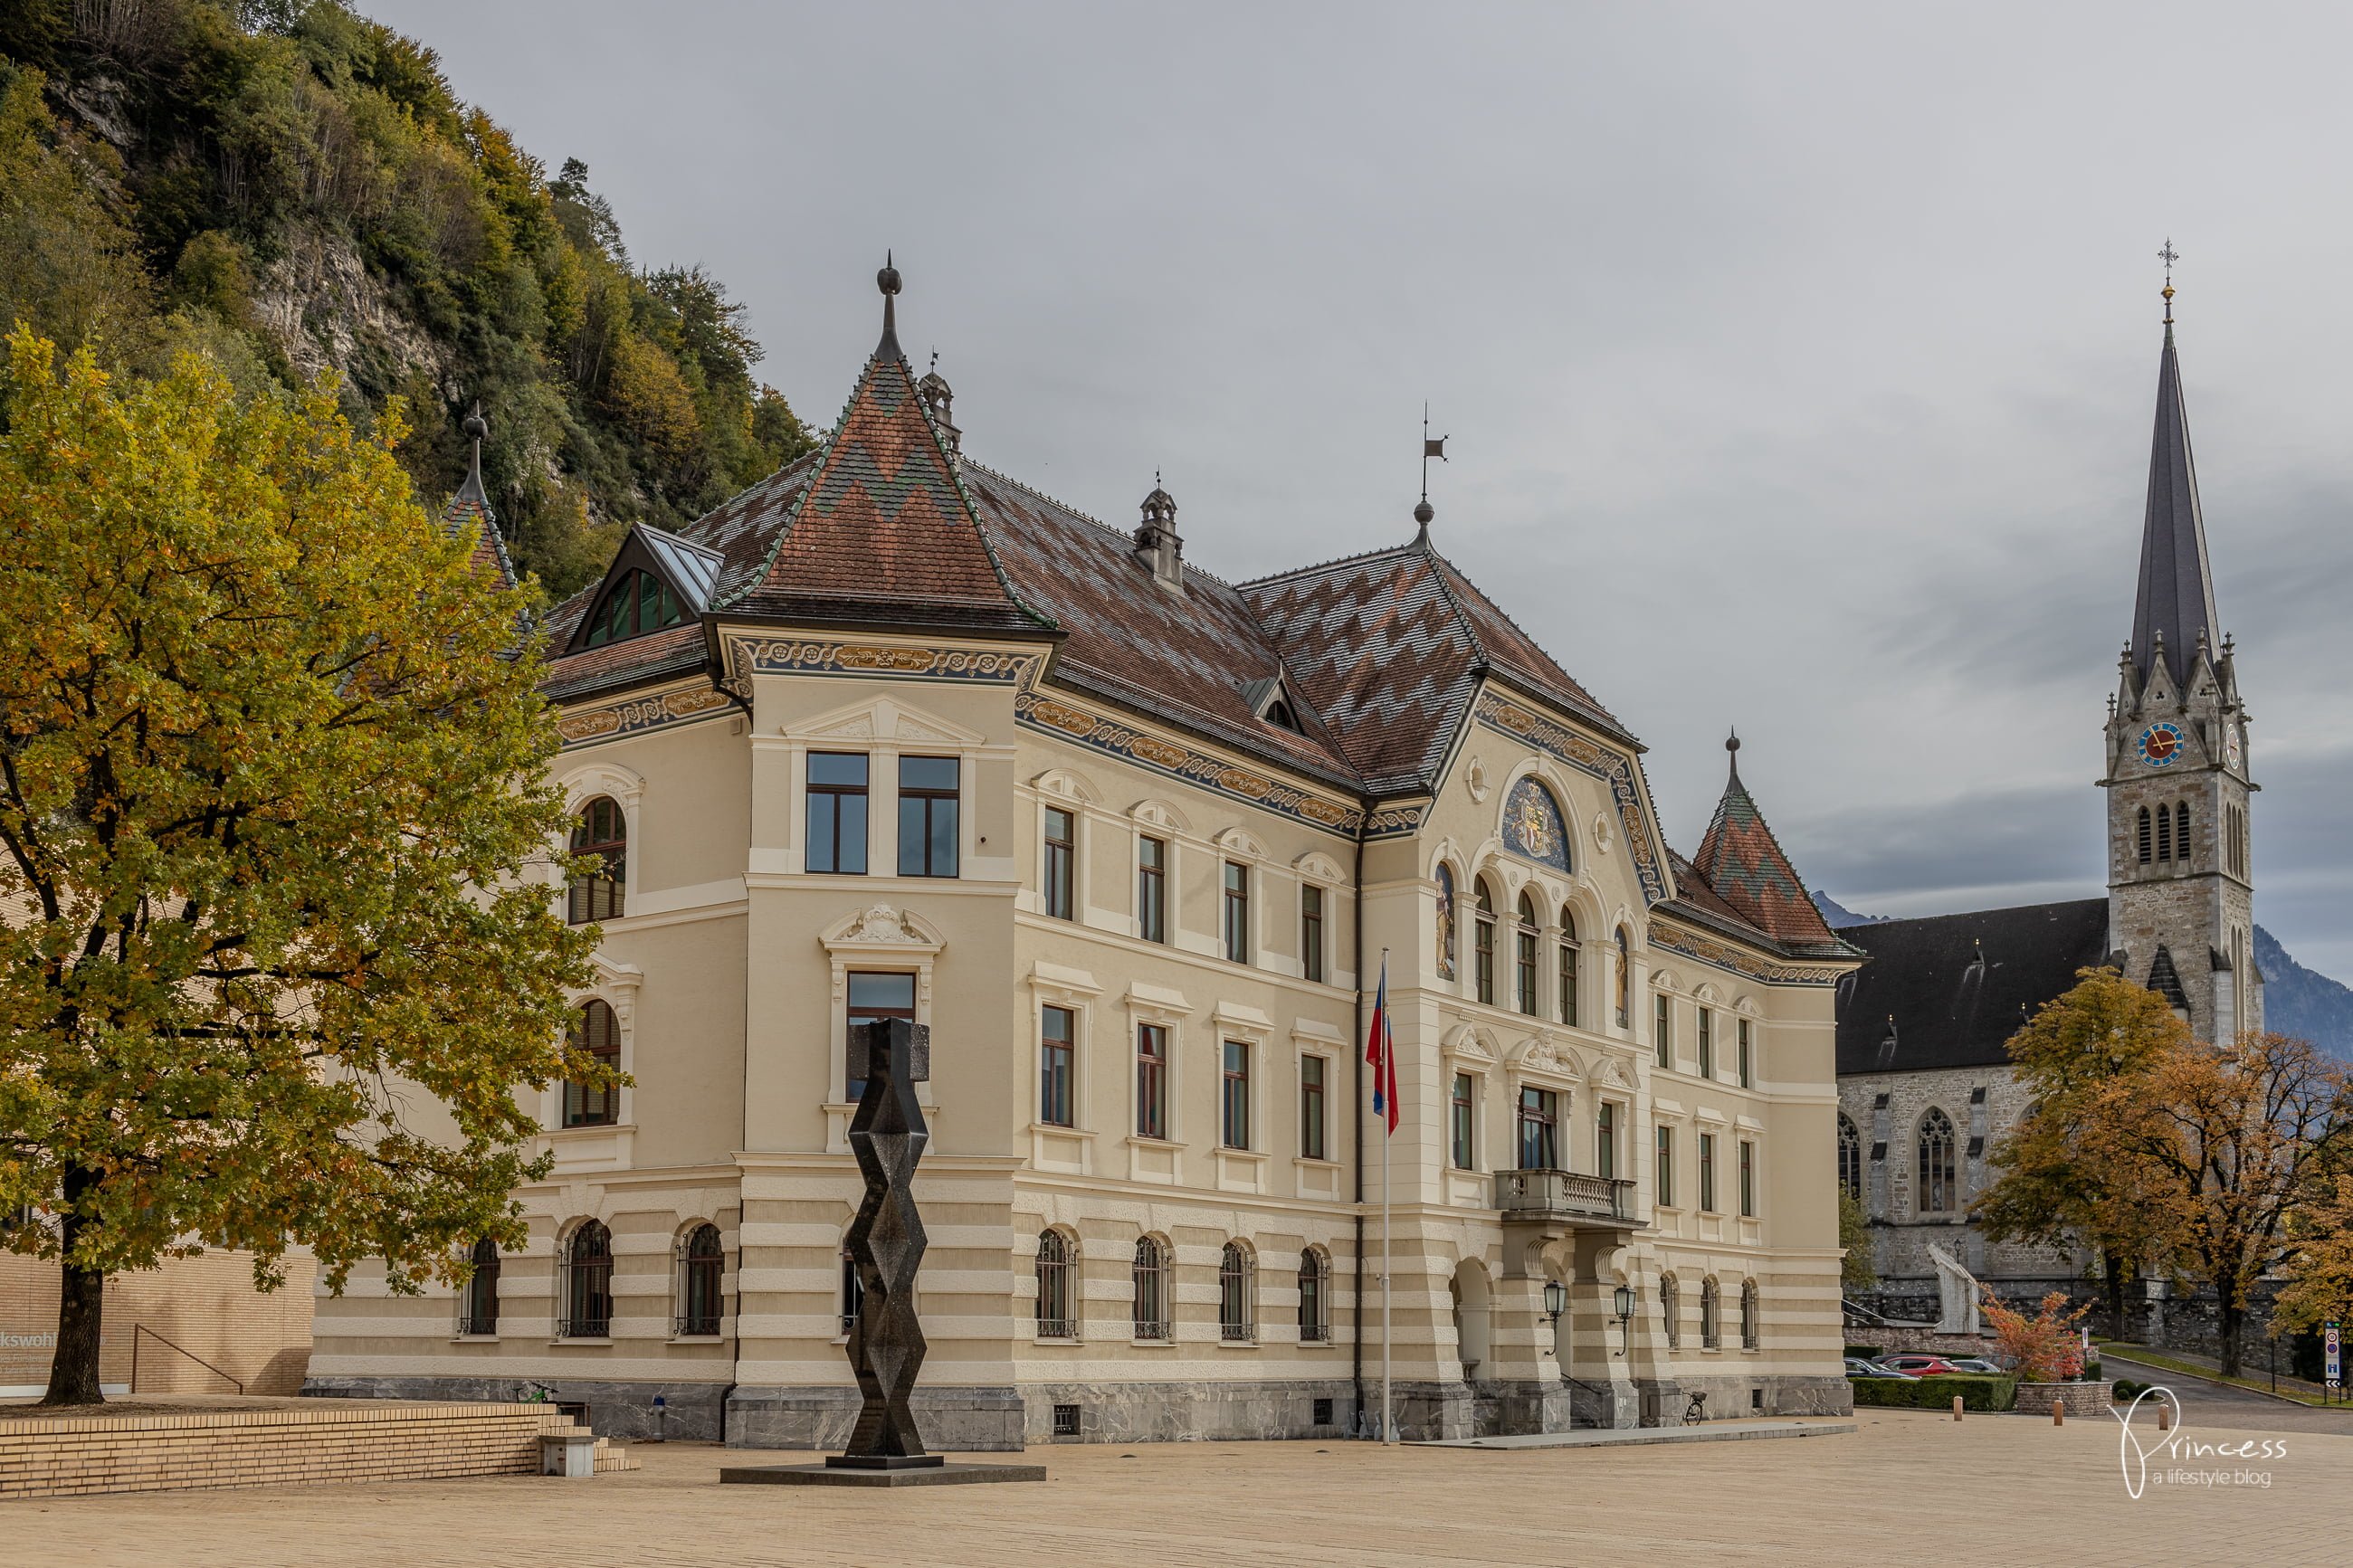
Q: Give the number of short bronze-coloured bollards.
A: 3